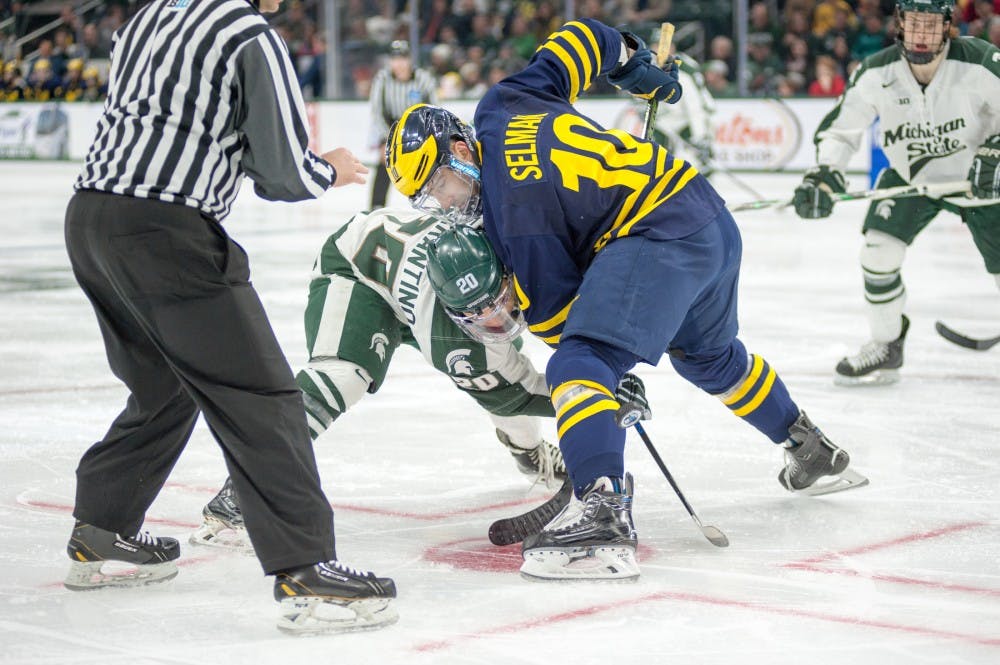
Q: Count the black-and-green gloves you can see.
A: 3